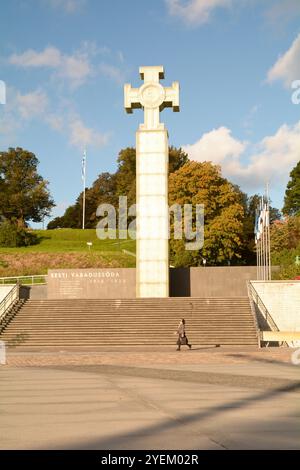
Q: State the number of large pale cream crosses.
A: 1